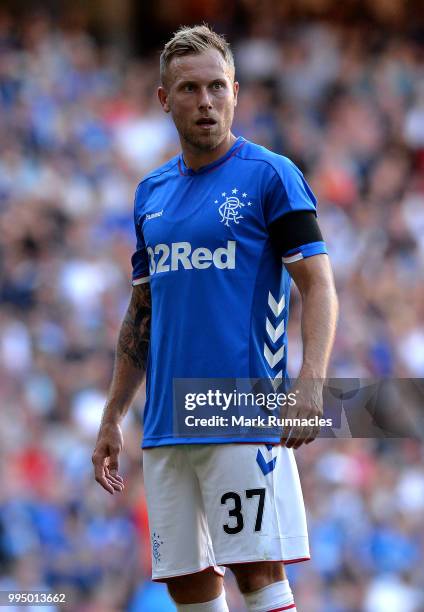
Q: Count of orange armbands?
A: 0